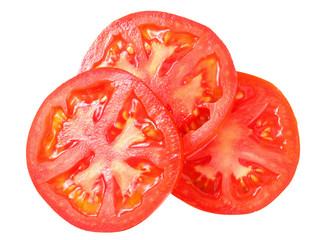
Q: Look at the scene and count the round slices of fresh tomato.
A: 3